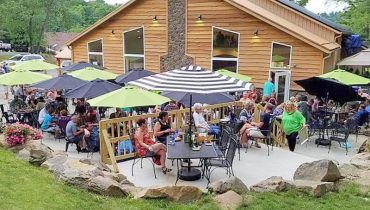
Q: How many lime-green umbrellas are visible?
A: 6